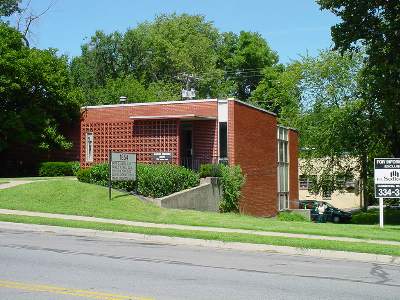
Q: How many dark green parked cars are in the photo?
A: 1